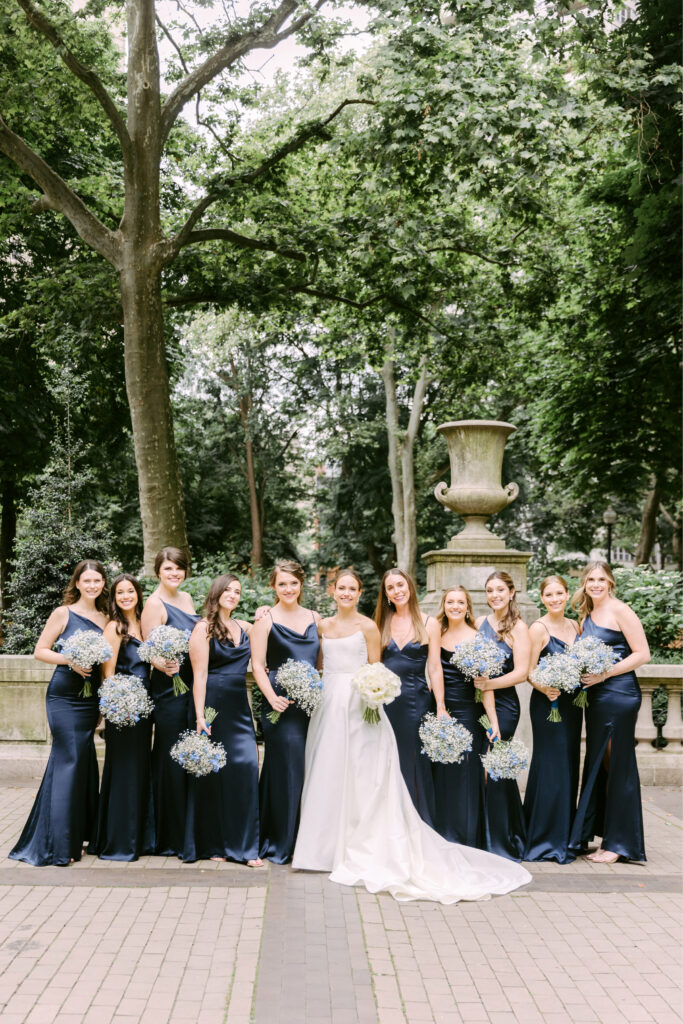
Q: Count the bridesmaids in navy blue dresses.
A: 10